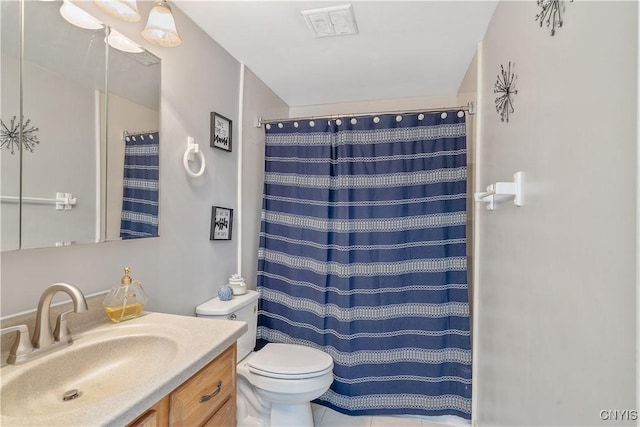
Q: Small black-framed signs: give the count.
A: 2